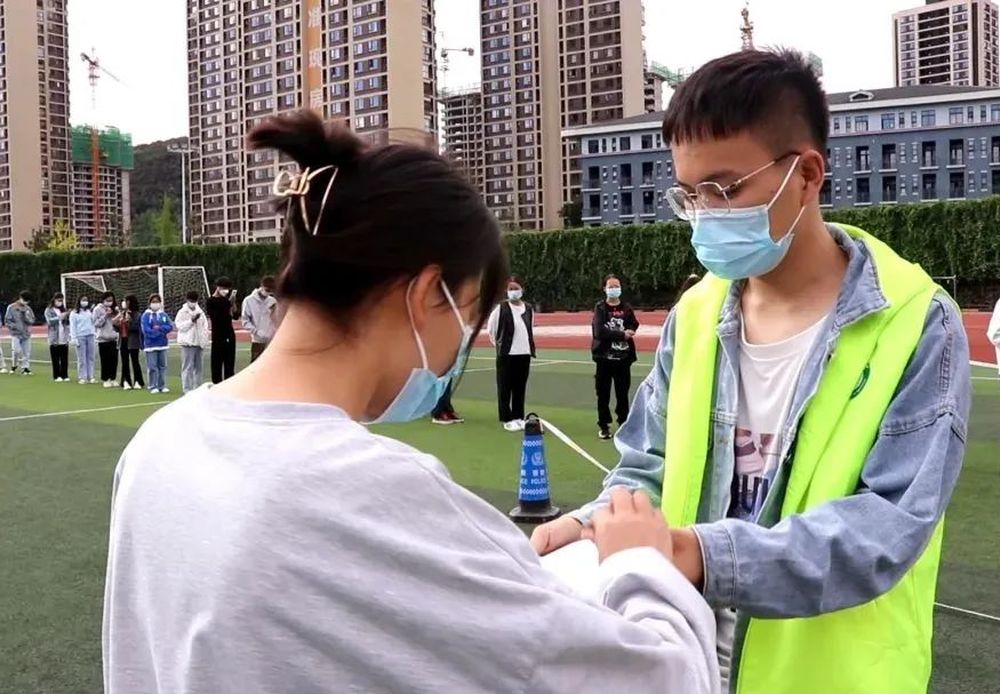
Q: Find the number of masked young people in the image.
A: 13